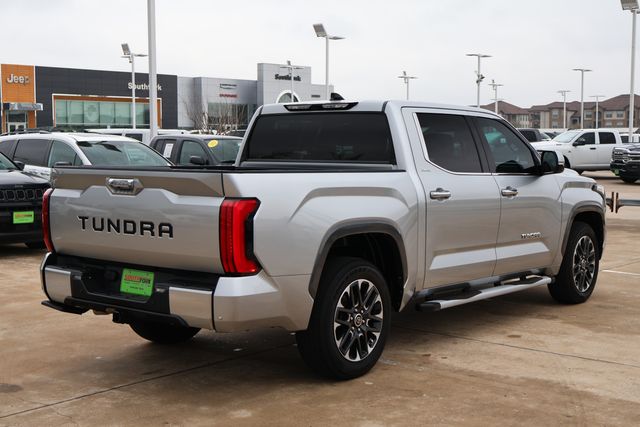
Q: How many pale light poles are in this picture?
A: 11